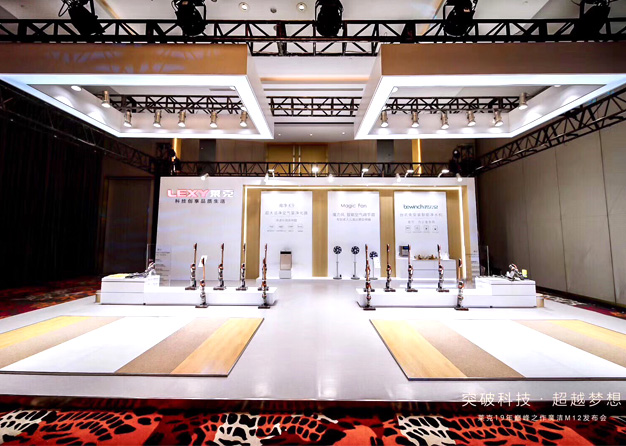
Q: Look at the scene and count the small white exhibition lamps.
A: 10